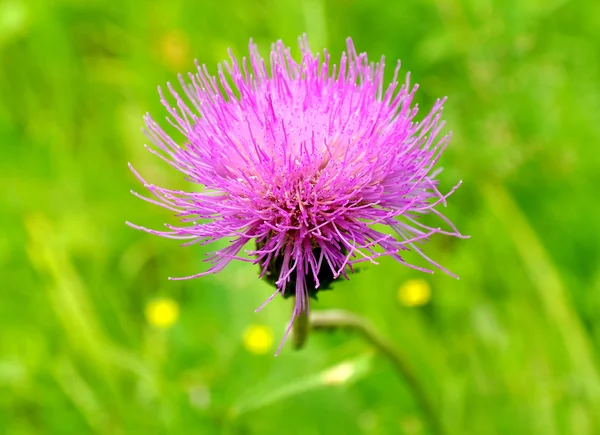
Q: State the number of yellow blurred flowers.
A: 3